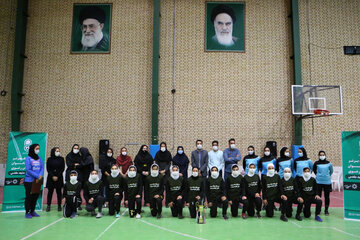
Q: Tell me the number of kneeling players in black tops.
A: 13